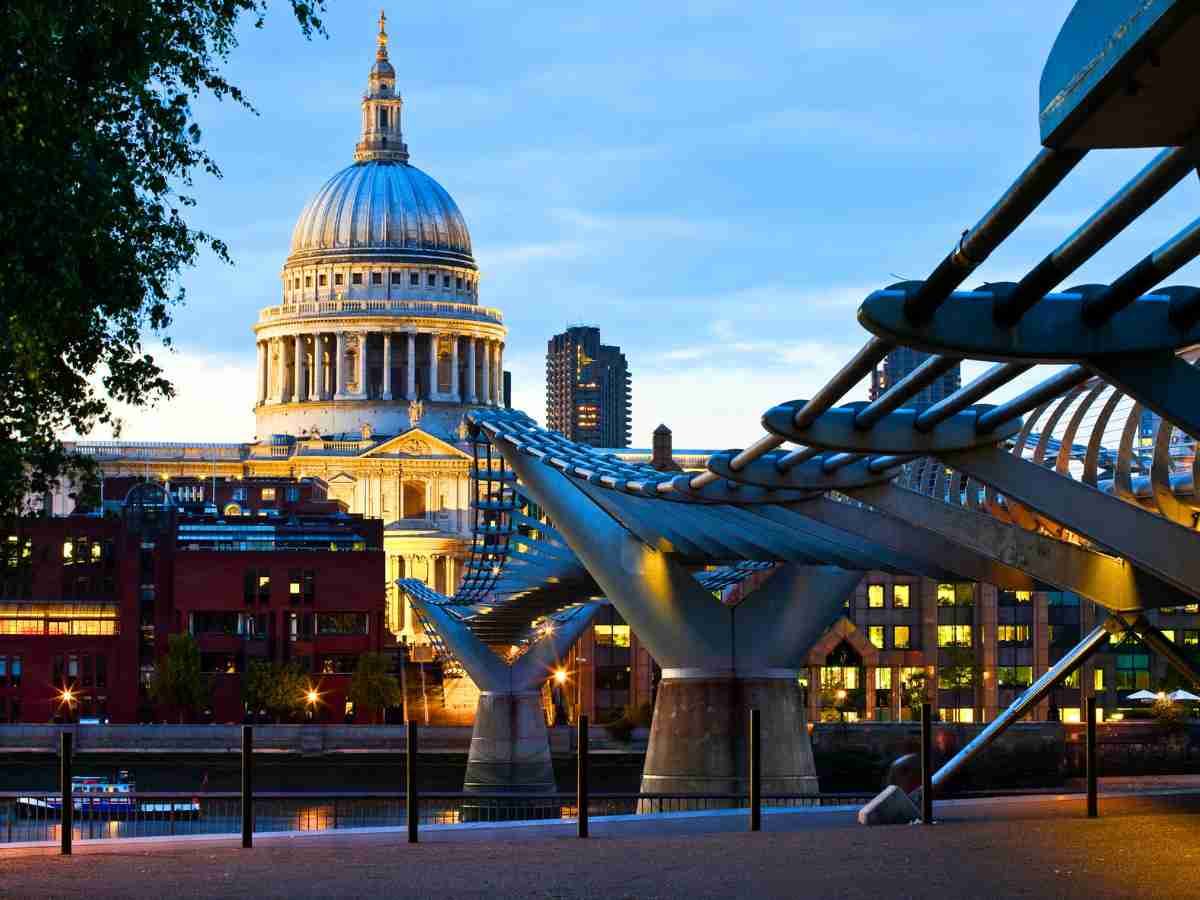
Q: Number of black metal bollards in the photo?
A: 7